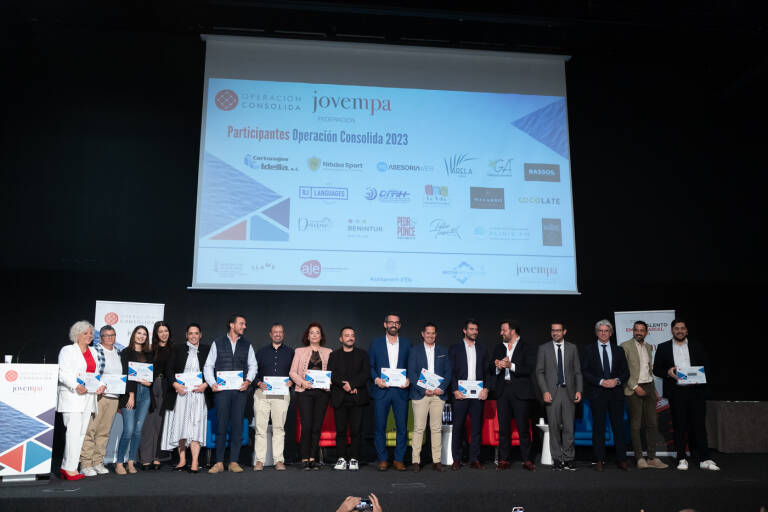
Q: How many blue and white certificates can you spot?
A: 11